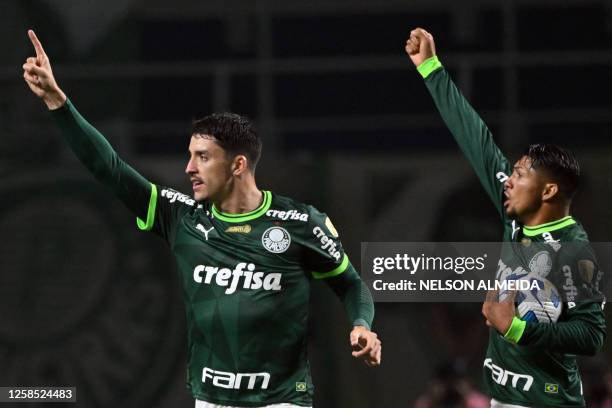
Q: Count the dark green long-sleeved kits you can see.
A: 2